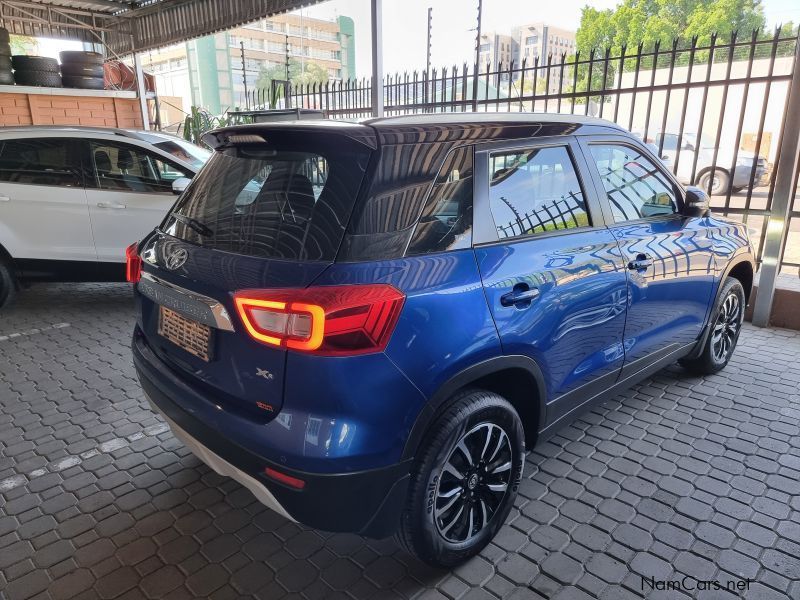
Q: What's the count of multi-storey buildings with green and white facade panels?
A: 1